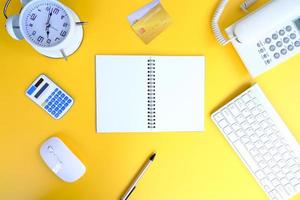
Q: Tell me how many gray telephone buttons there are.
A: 12